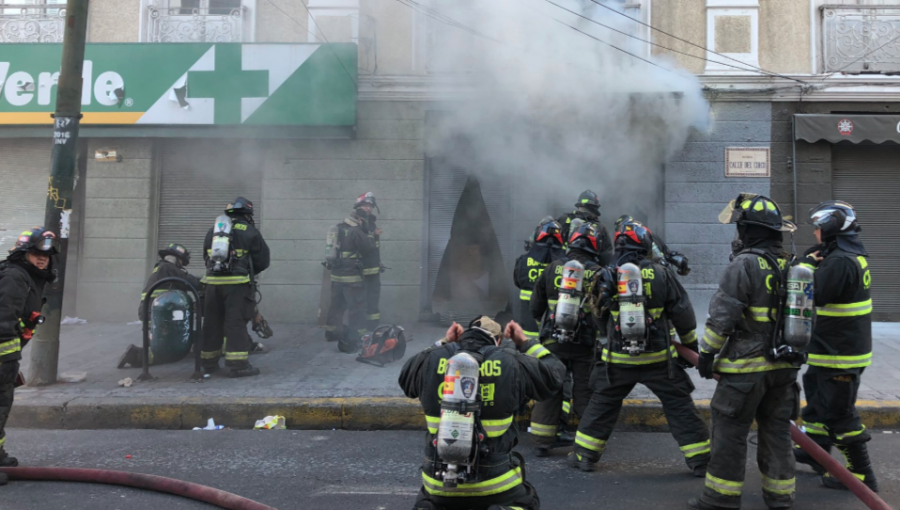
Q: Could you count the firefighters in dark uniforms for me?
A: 13